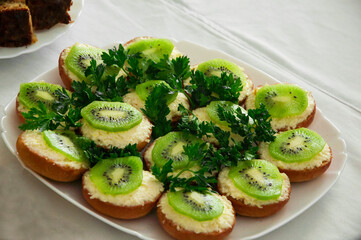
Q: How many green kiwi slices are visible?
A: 14